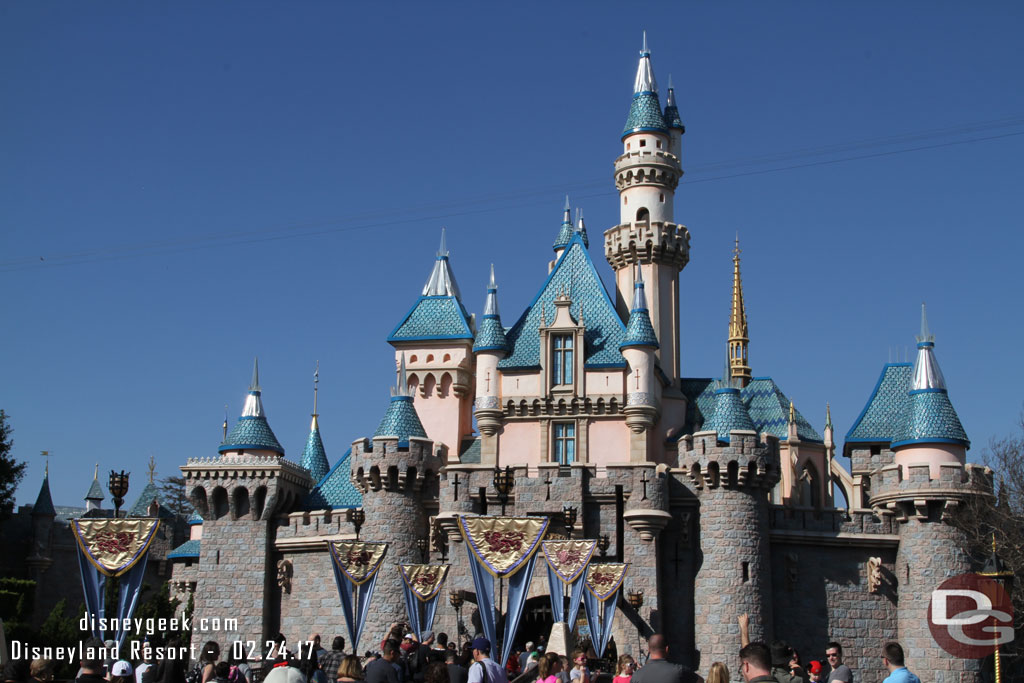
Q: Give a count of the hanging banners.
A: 6